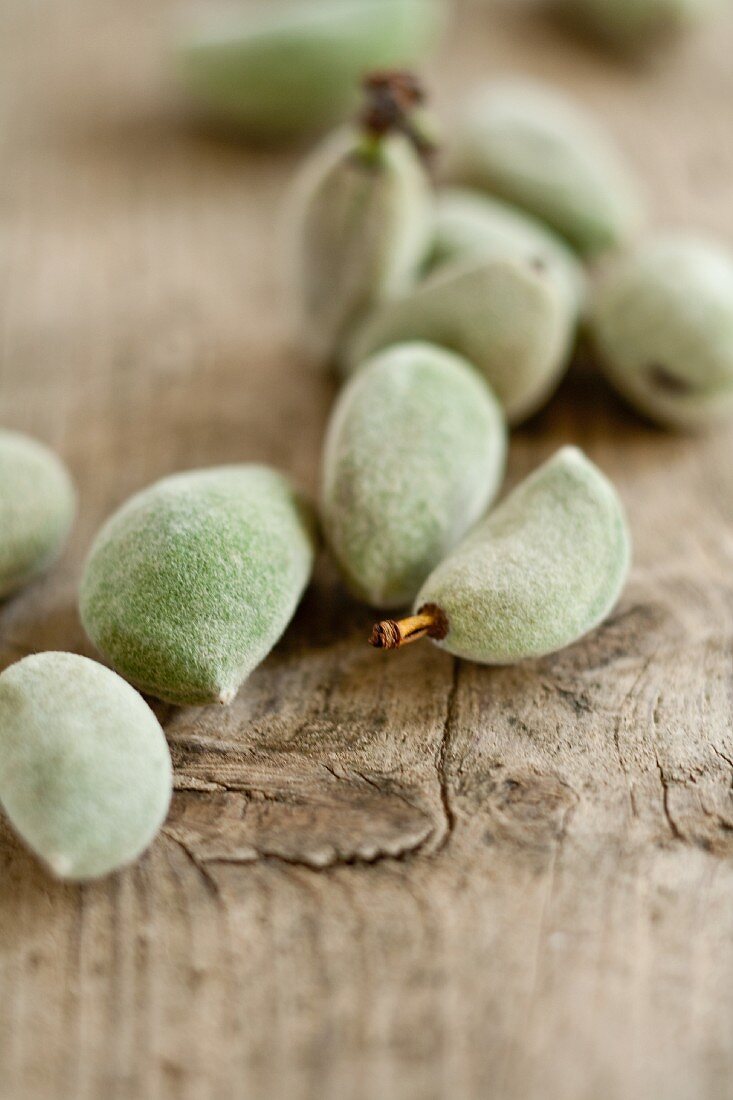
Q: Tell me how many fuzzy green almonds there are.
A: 12